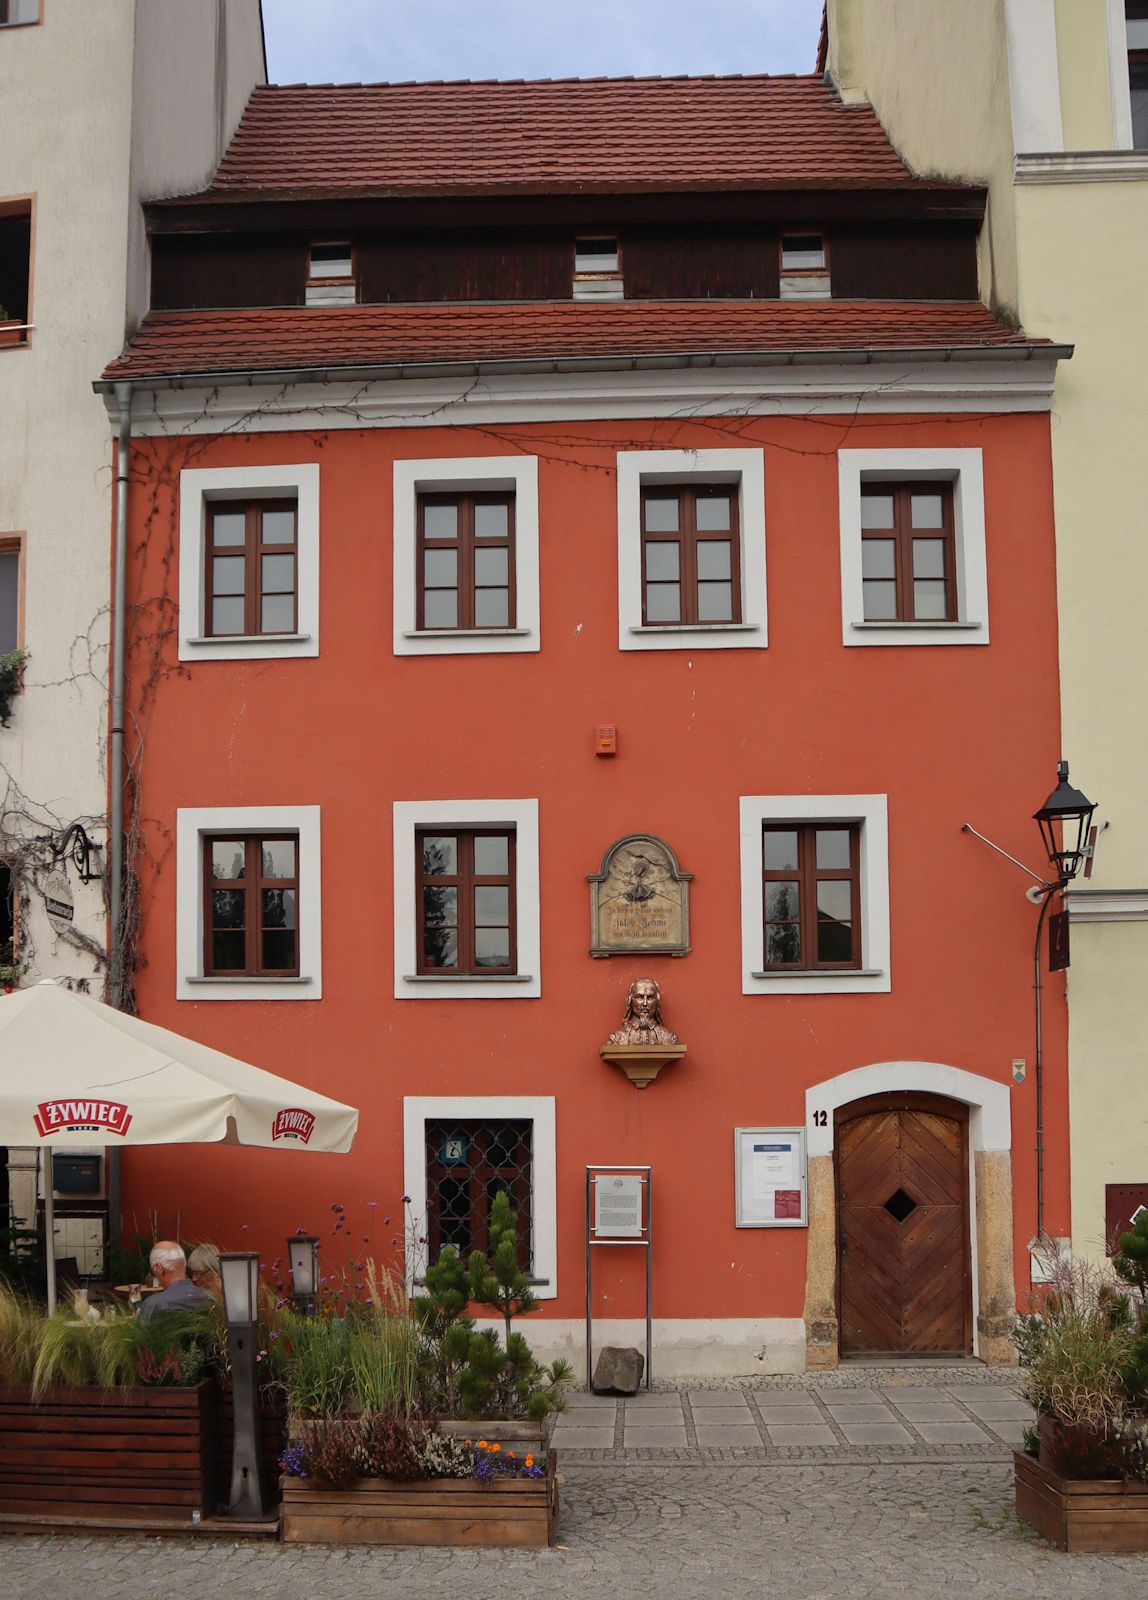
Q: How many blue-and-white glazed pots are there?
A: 0